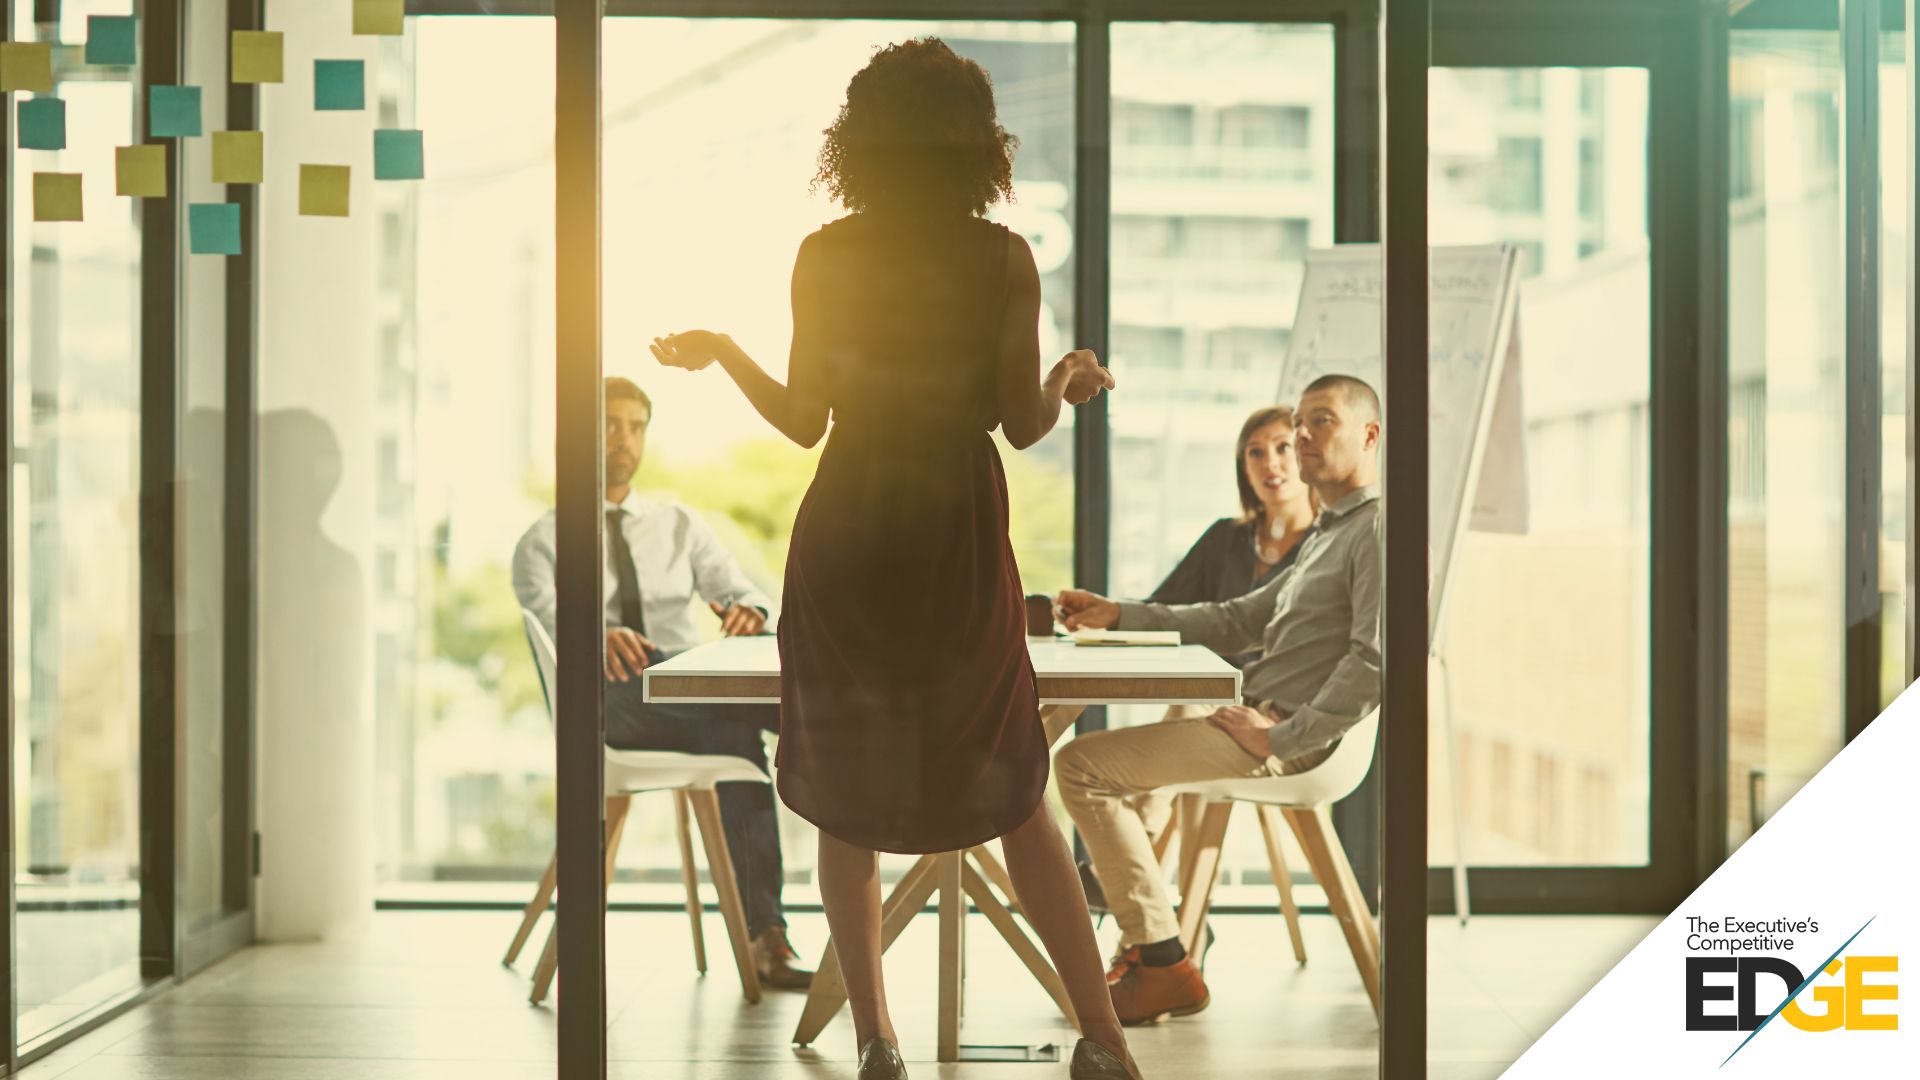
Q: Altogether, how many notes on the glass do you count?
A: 13